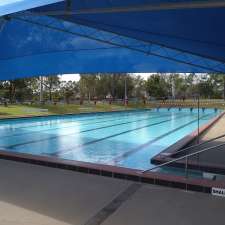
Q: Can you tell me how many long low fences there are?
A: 1